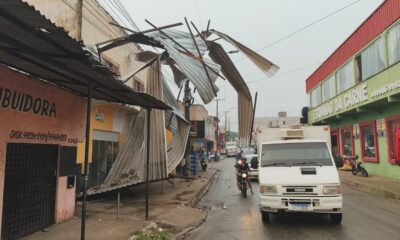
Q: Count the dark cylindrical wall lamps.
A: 0